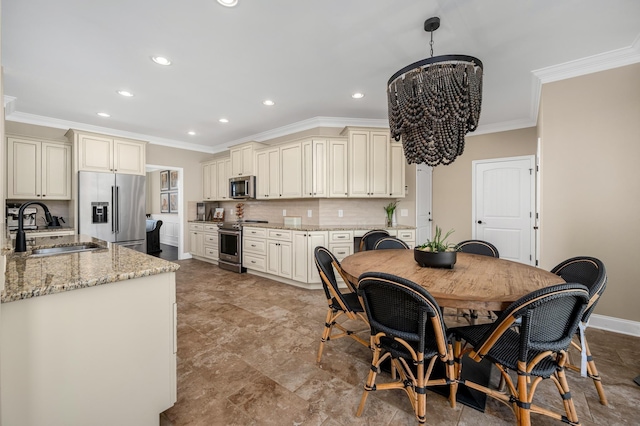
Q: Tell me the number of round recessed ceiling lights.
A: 8